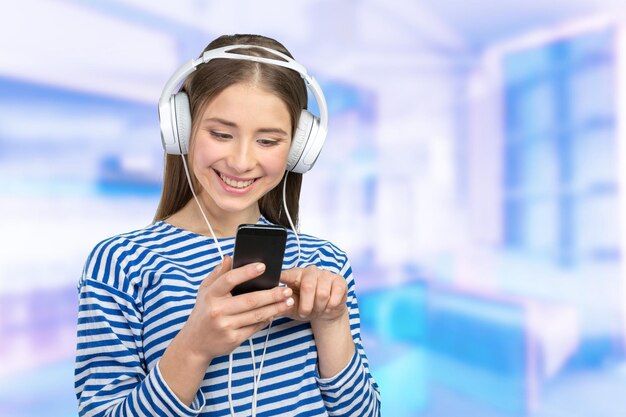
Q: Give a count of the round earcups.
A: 2